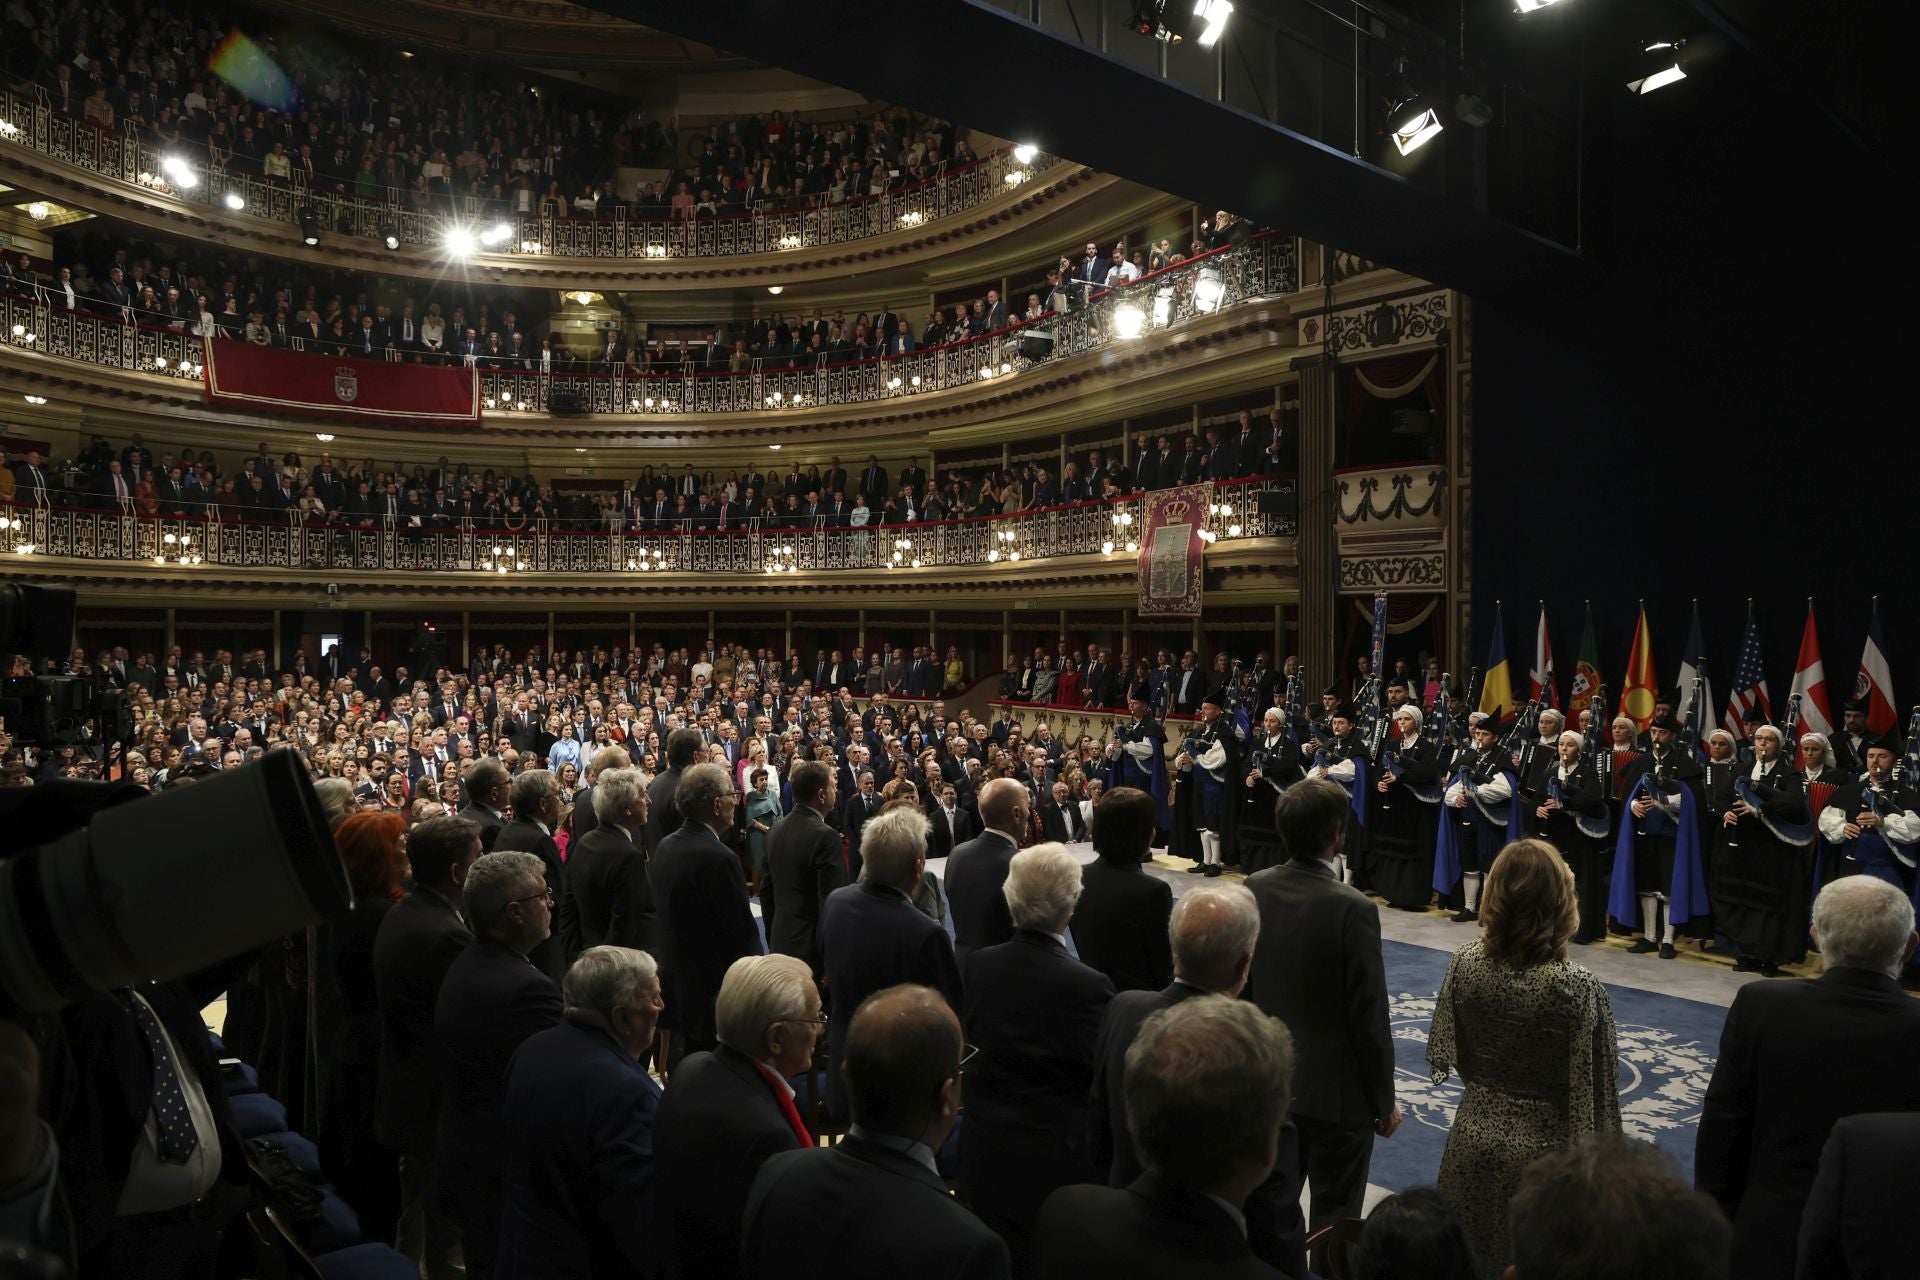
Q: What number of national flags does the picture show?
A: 8